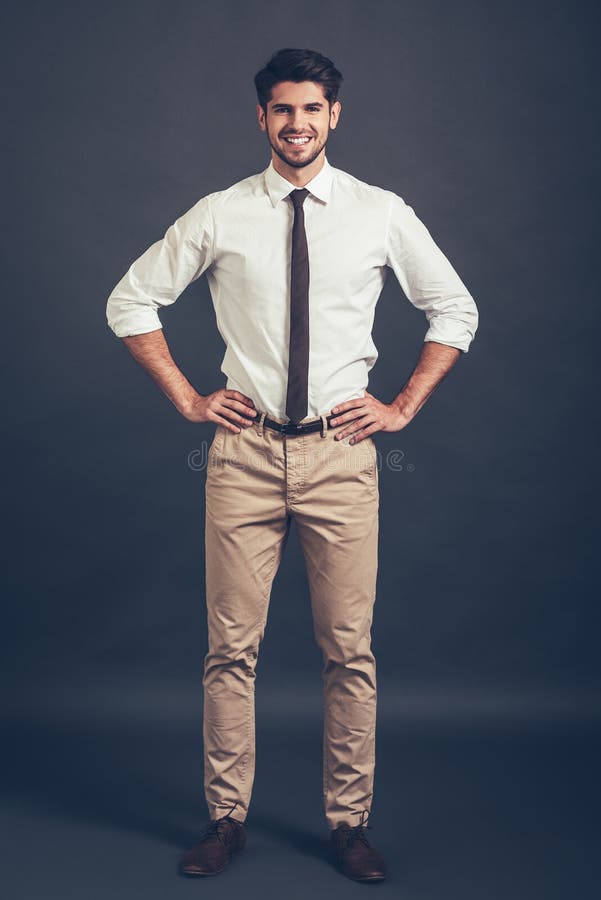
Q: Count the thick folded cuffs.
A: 2